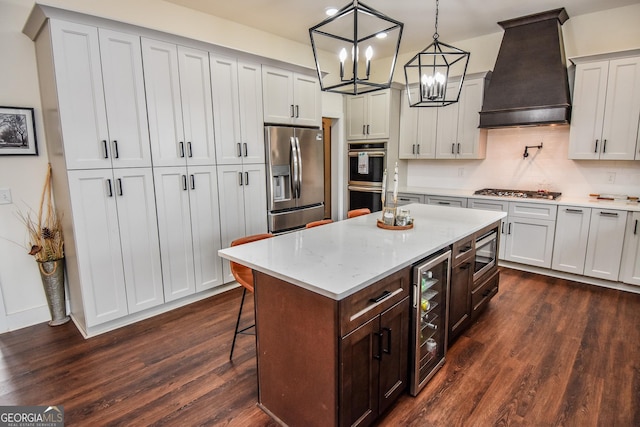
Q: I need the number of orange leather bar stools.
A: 3